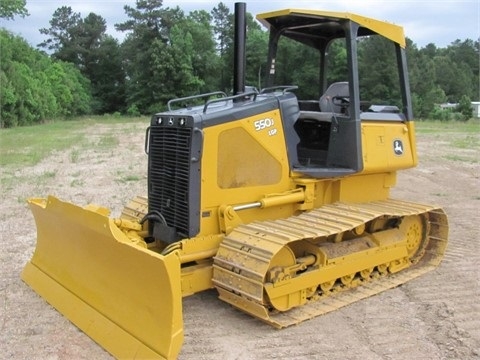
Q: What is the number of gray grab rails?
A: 3